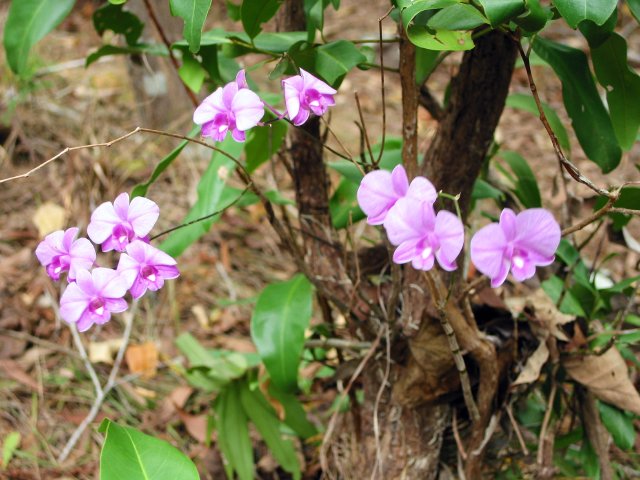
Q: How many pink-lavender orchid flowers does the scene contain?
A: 9